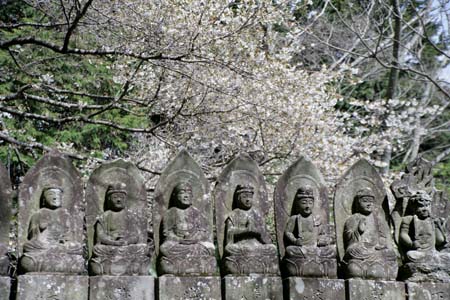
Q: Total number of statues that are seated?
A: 7